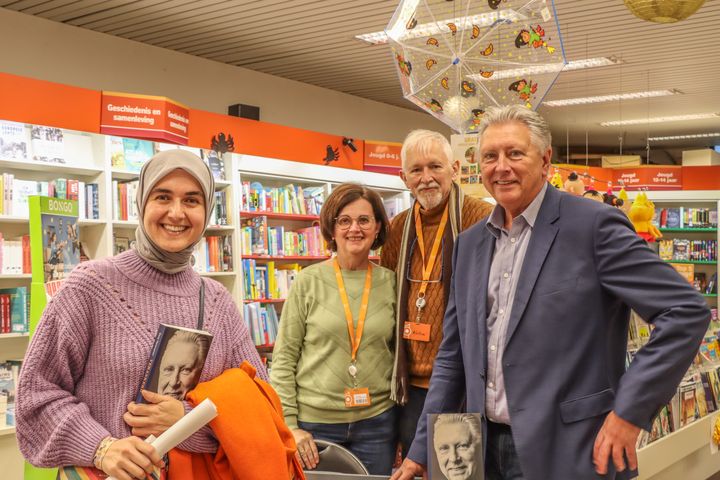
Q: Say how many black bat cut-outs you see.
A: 2